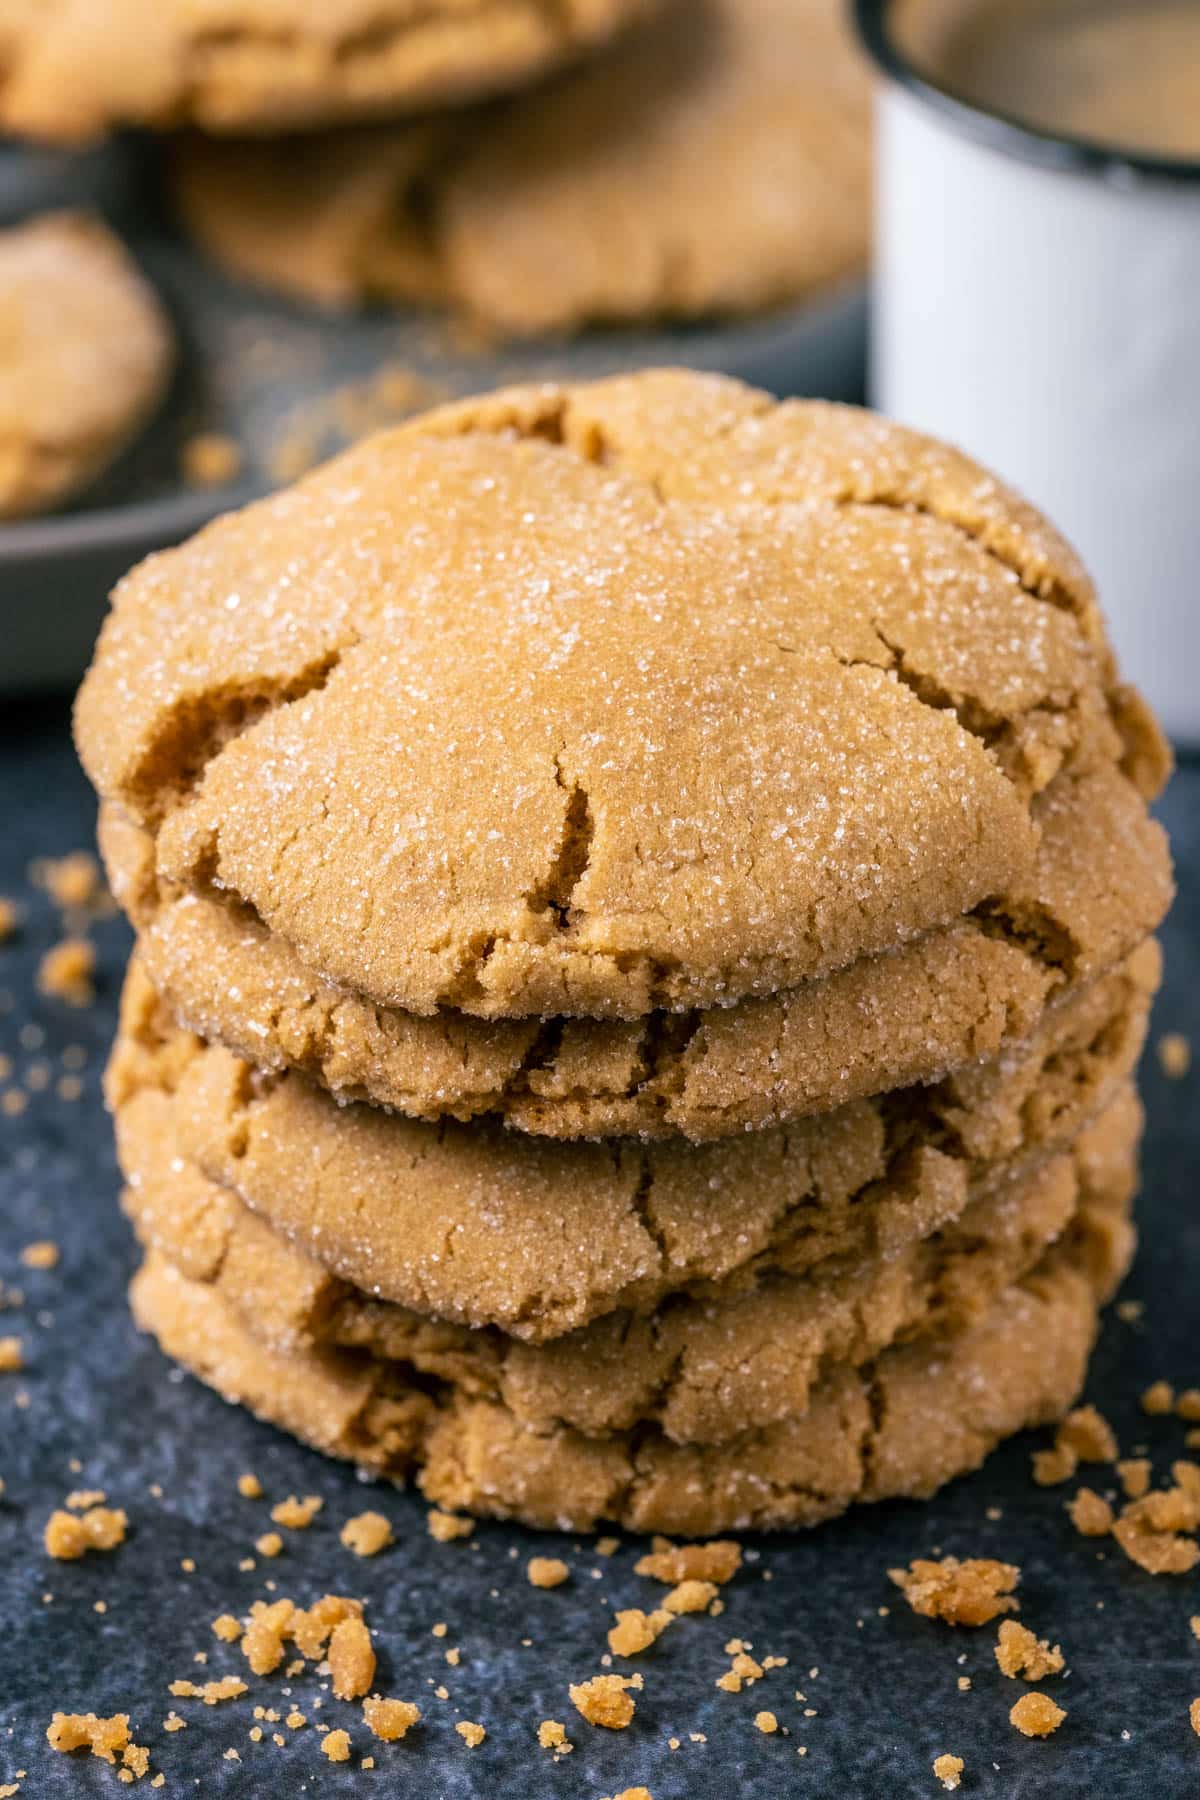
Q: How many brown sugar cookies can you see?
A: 8